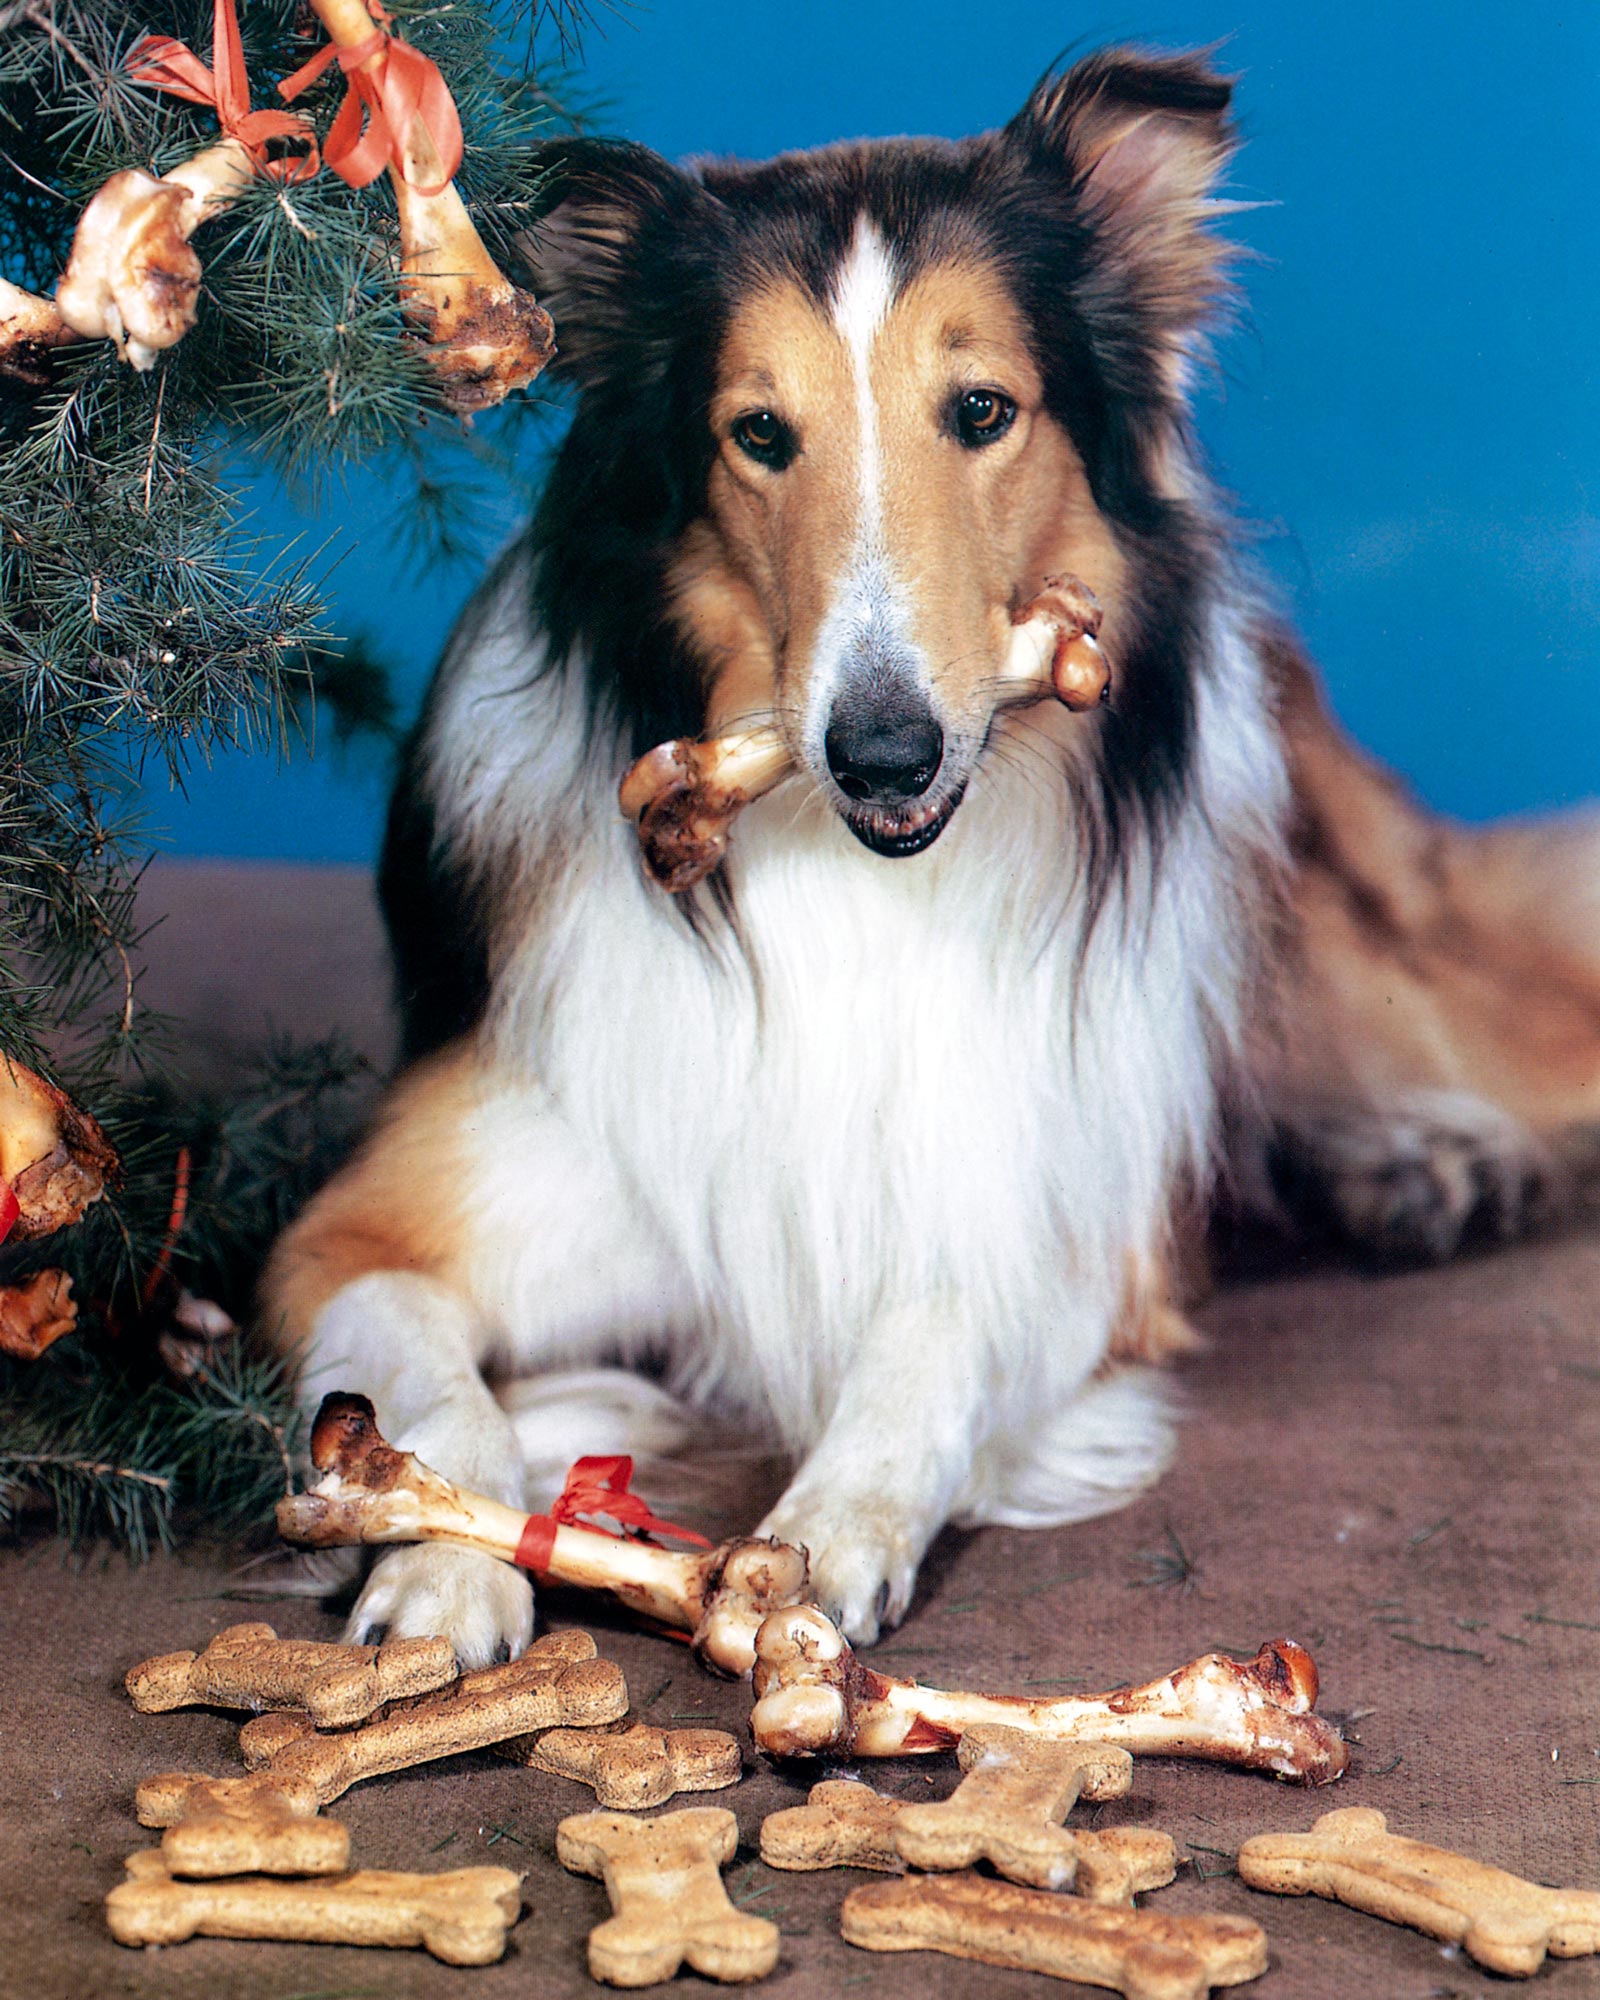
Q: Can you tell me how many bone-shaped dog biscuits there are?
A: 10